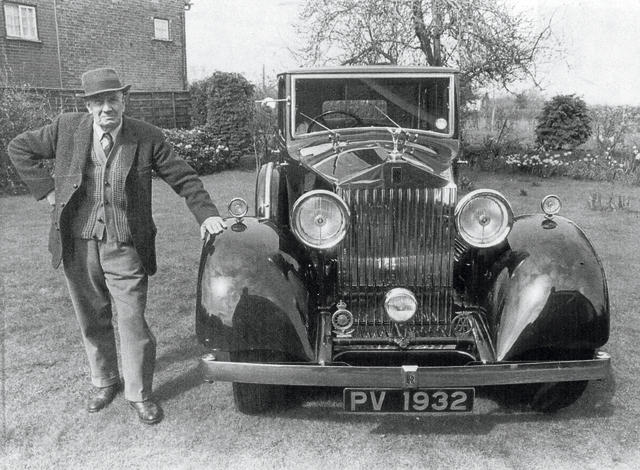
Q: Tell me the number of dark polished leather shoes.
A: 2